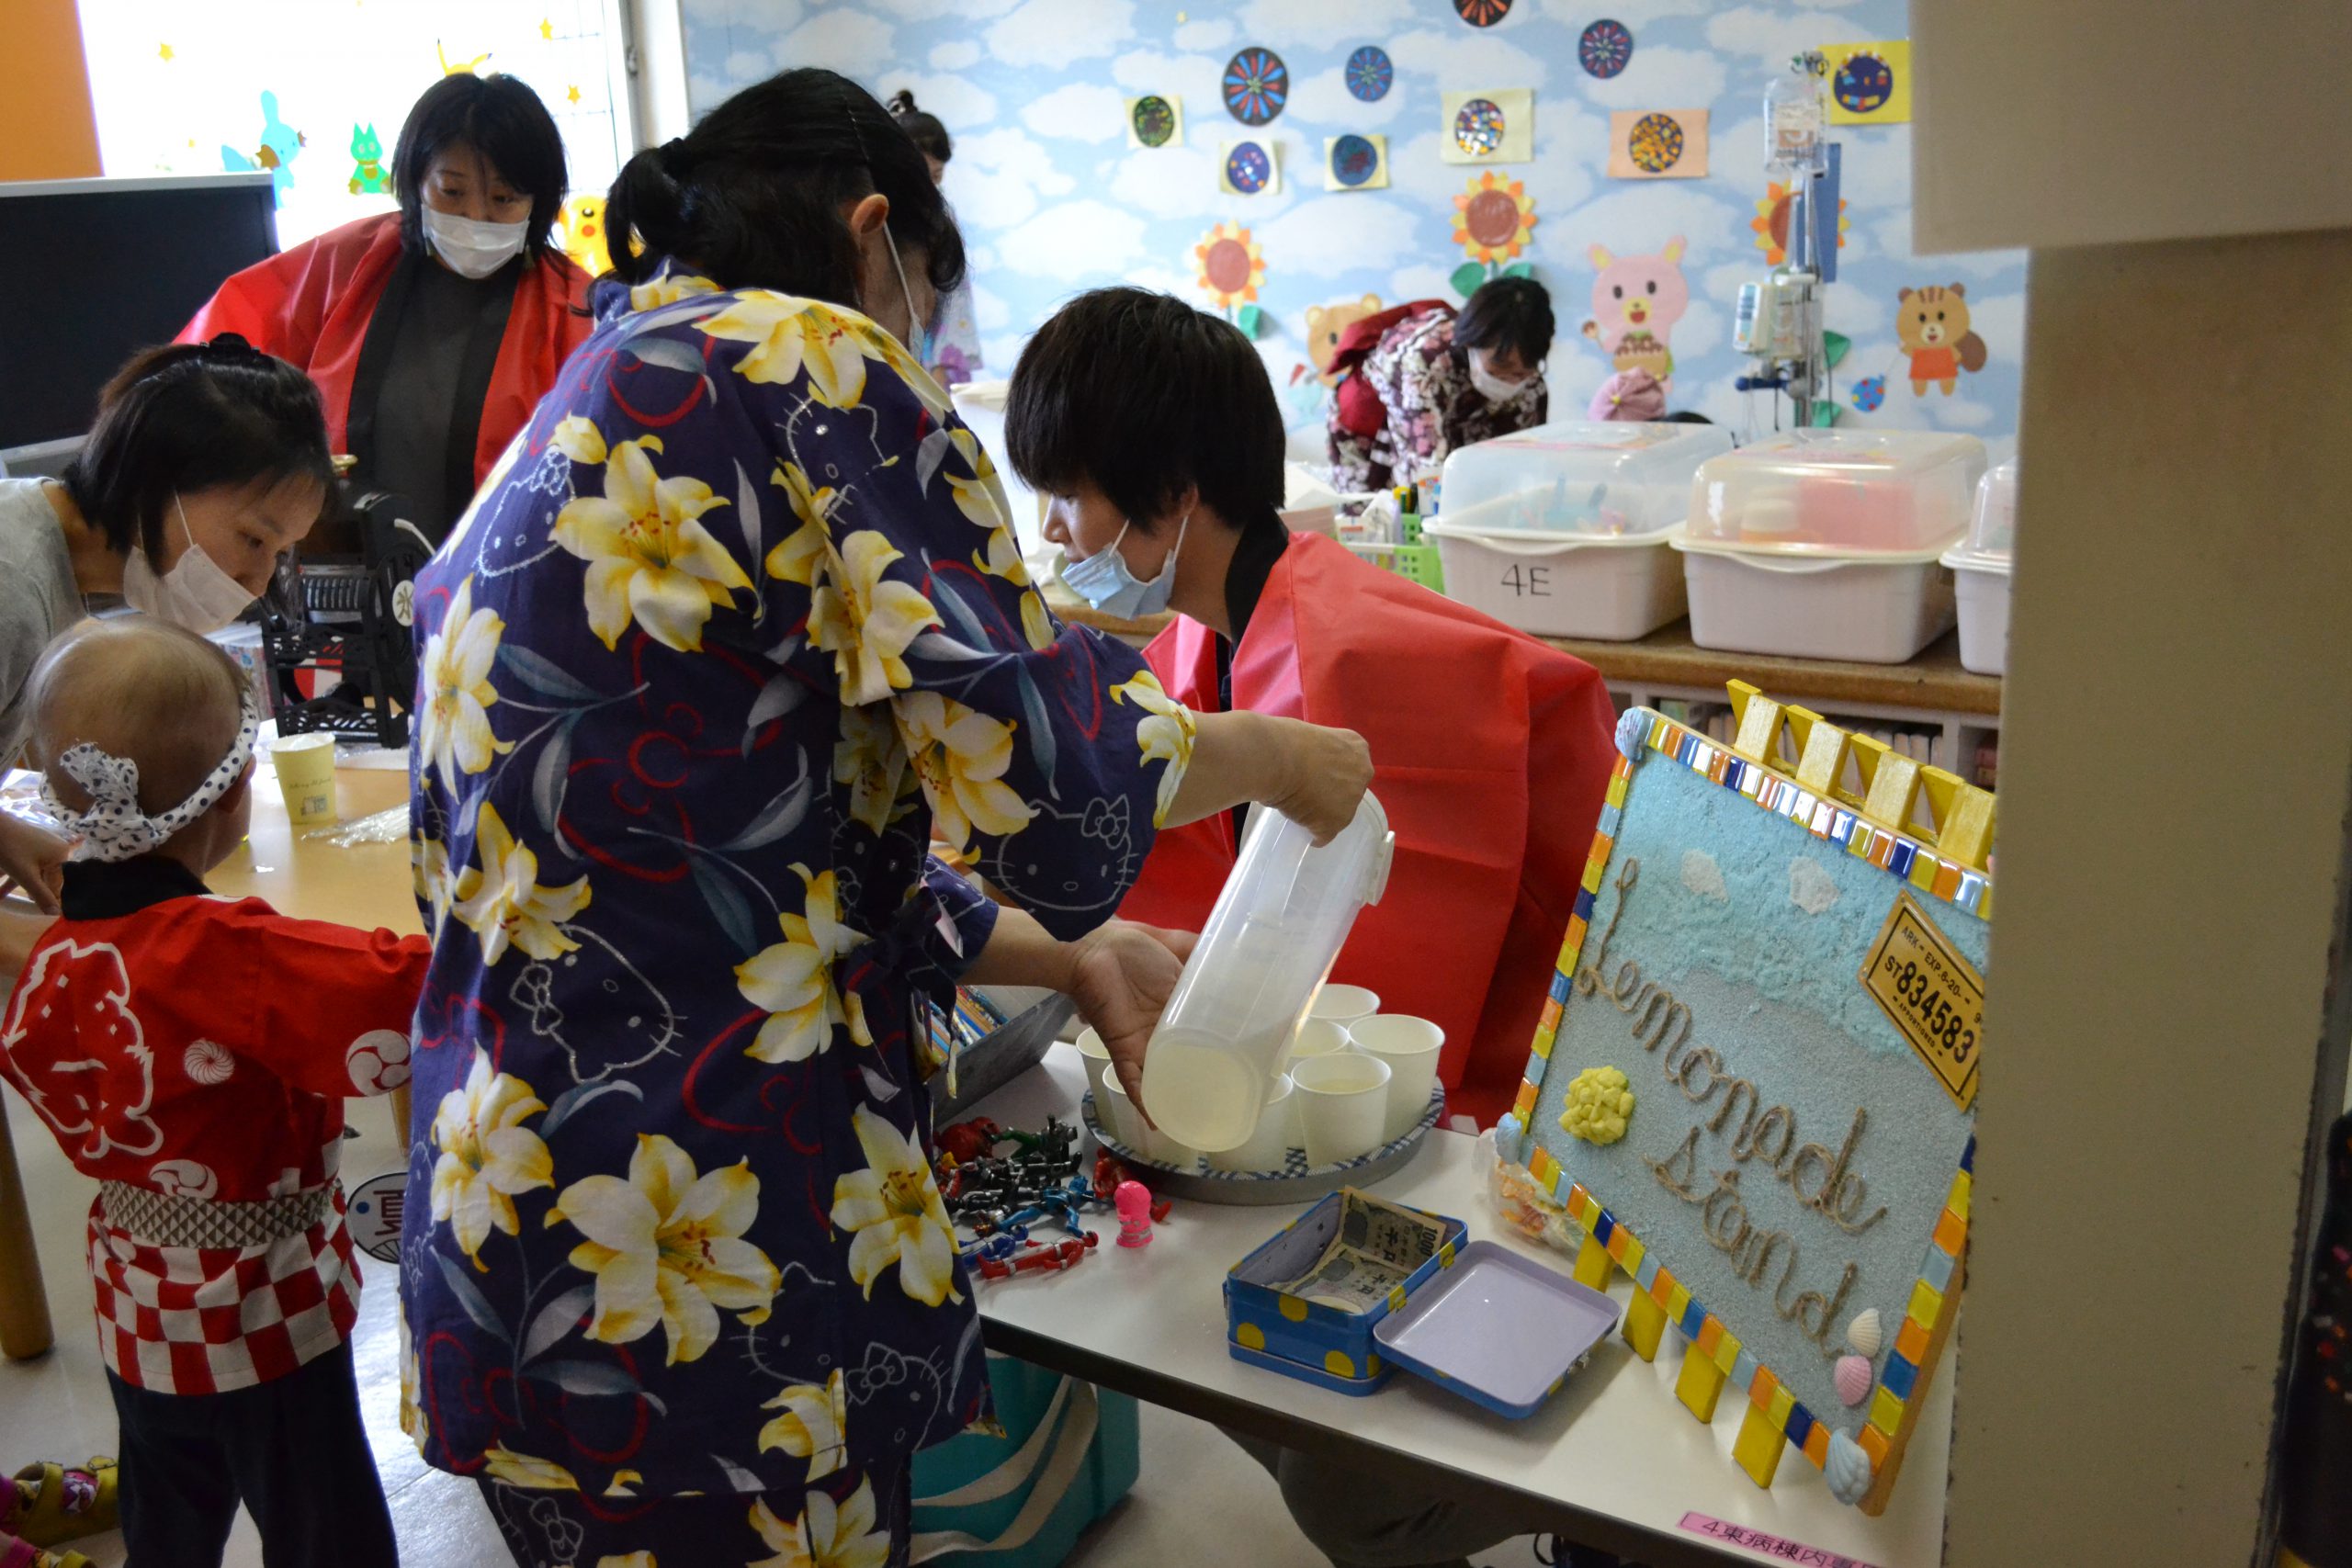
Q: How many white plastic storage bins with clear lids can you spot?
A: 3